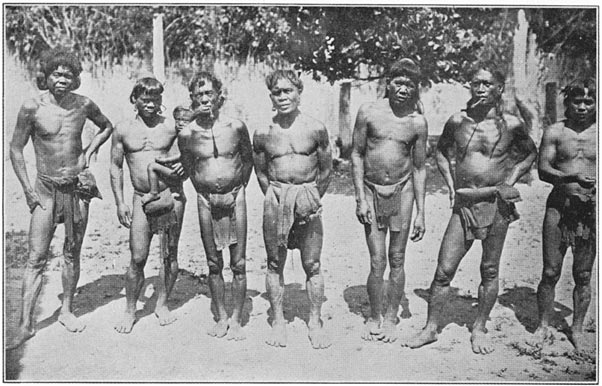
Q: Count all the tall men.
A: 7